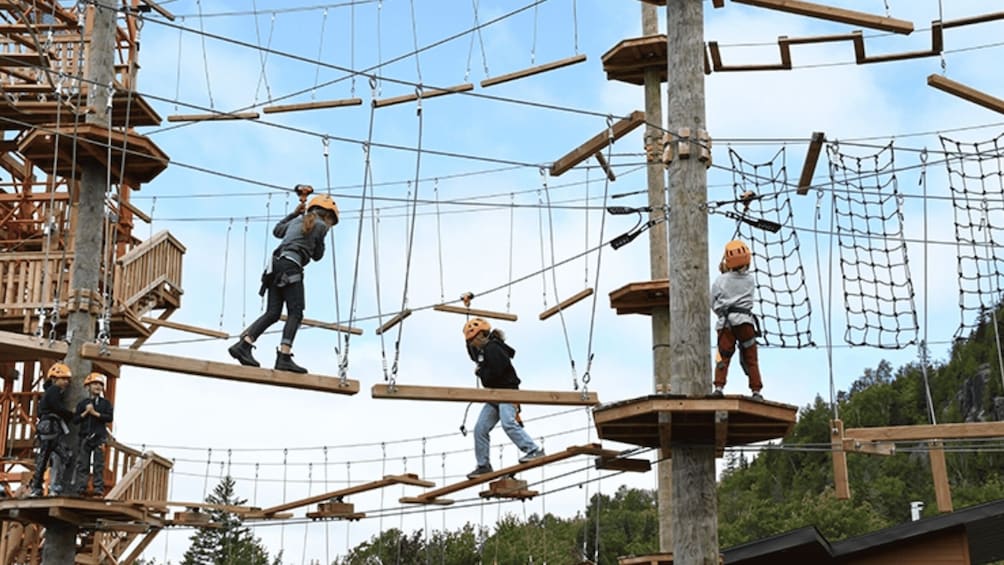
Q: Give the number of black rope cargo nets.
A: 3